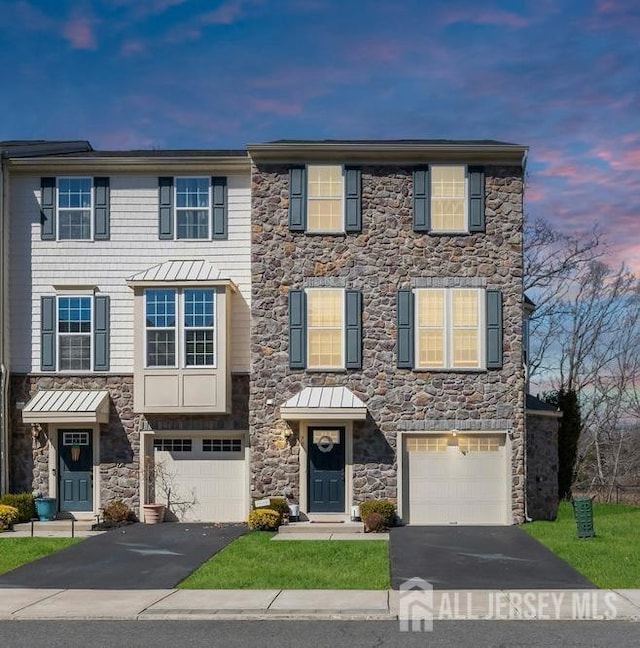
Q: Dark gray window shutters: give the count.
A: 14